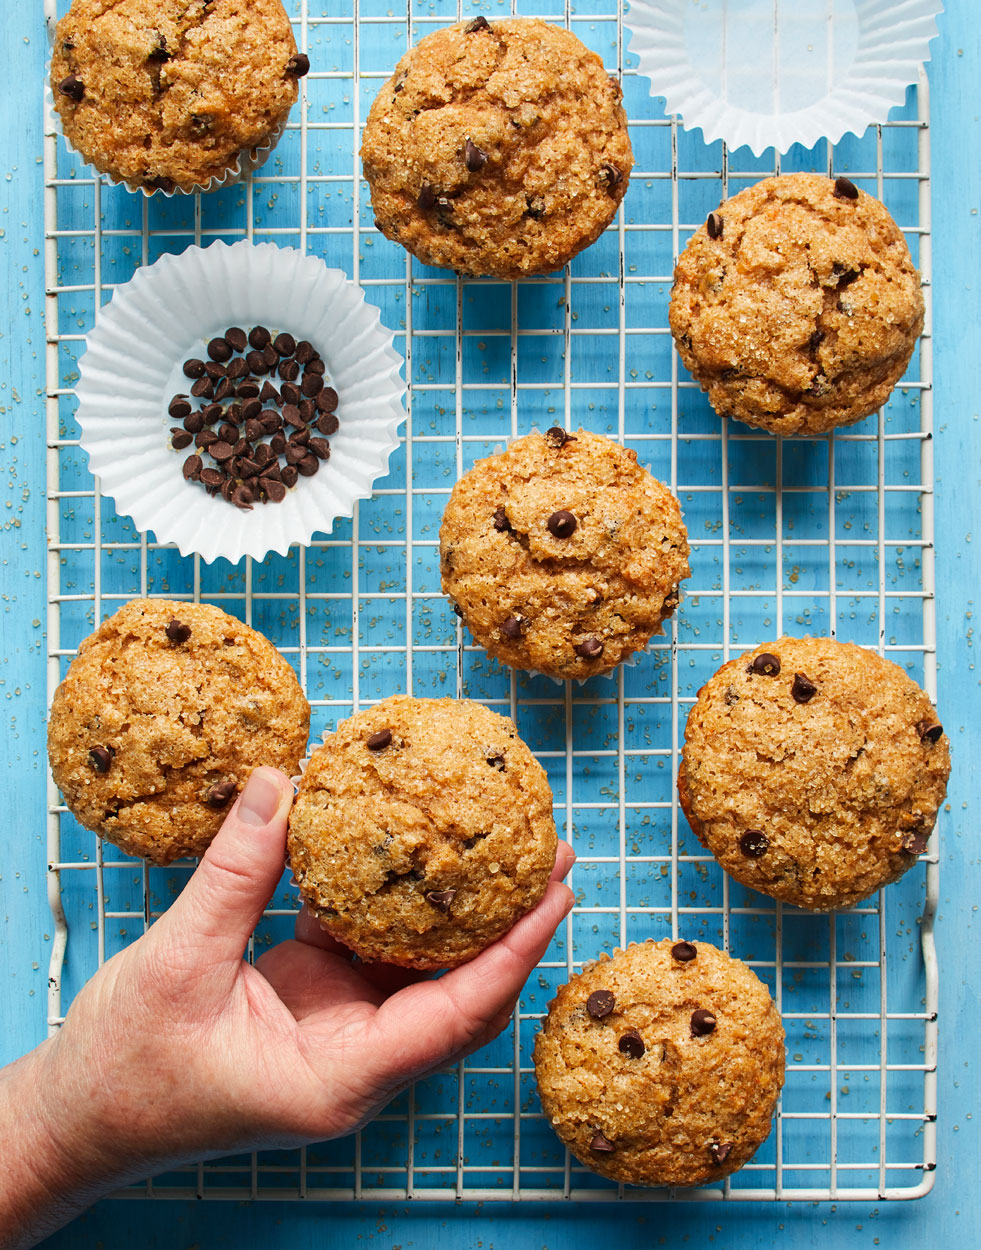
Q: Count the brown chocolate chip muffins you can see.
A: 8